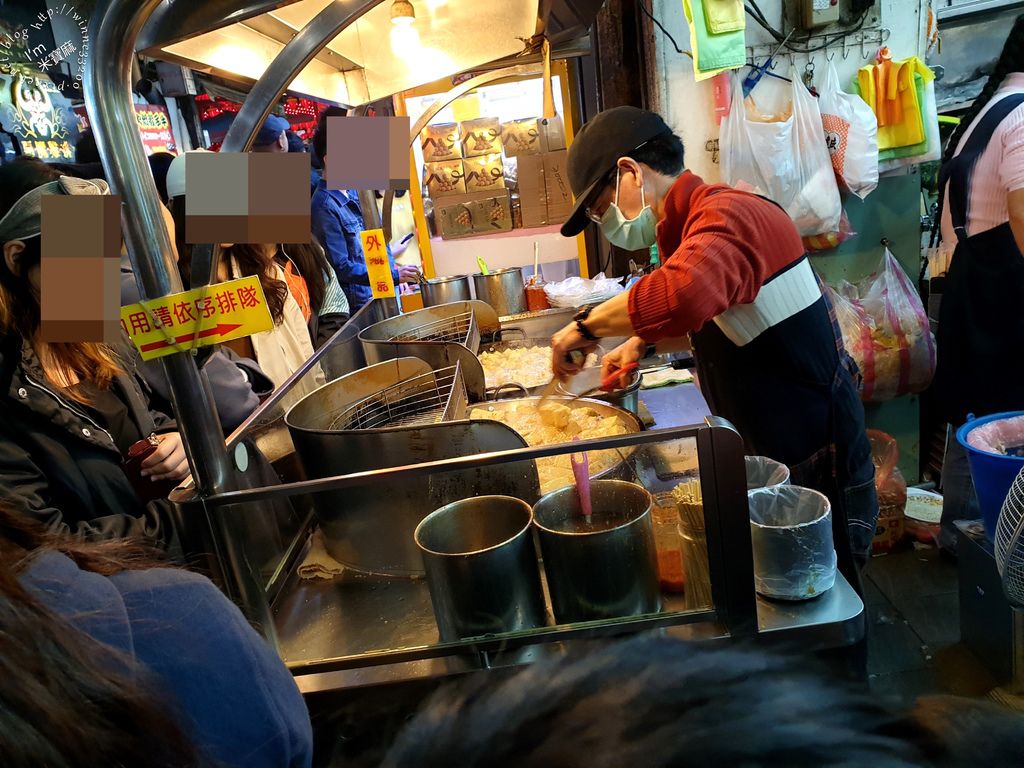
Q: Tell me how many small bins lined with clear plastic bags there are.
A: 2